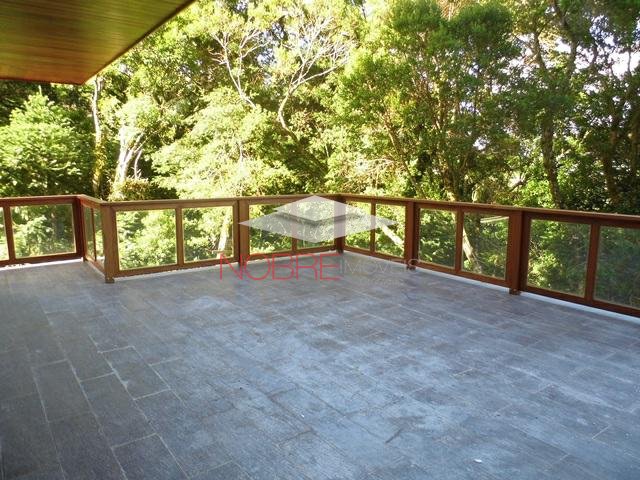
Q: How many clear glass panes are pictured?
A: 14